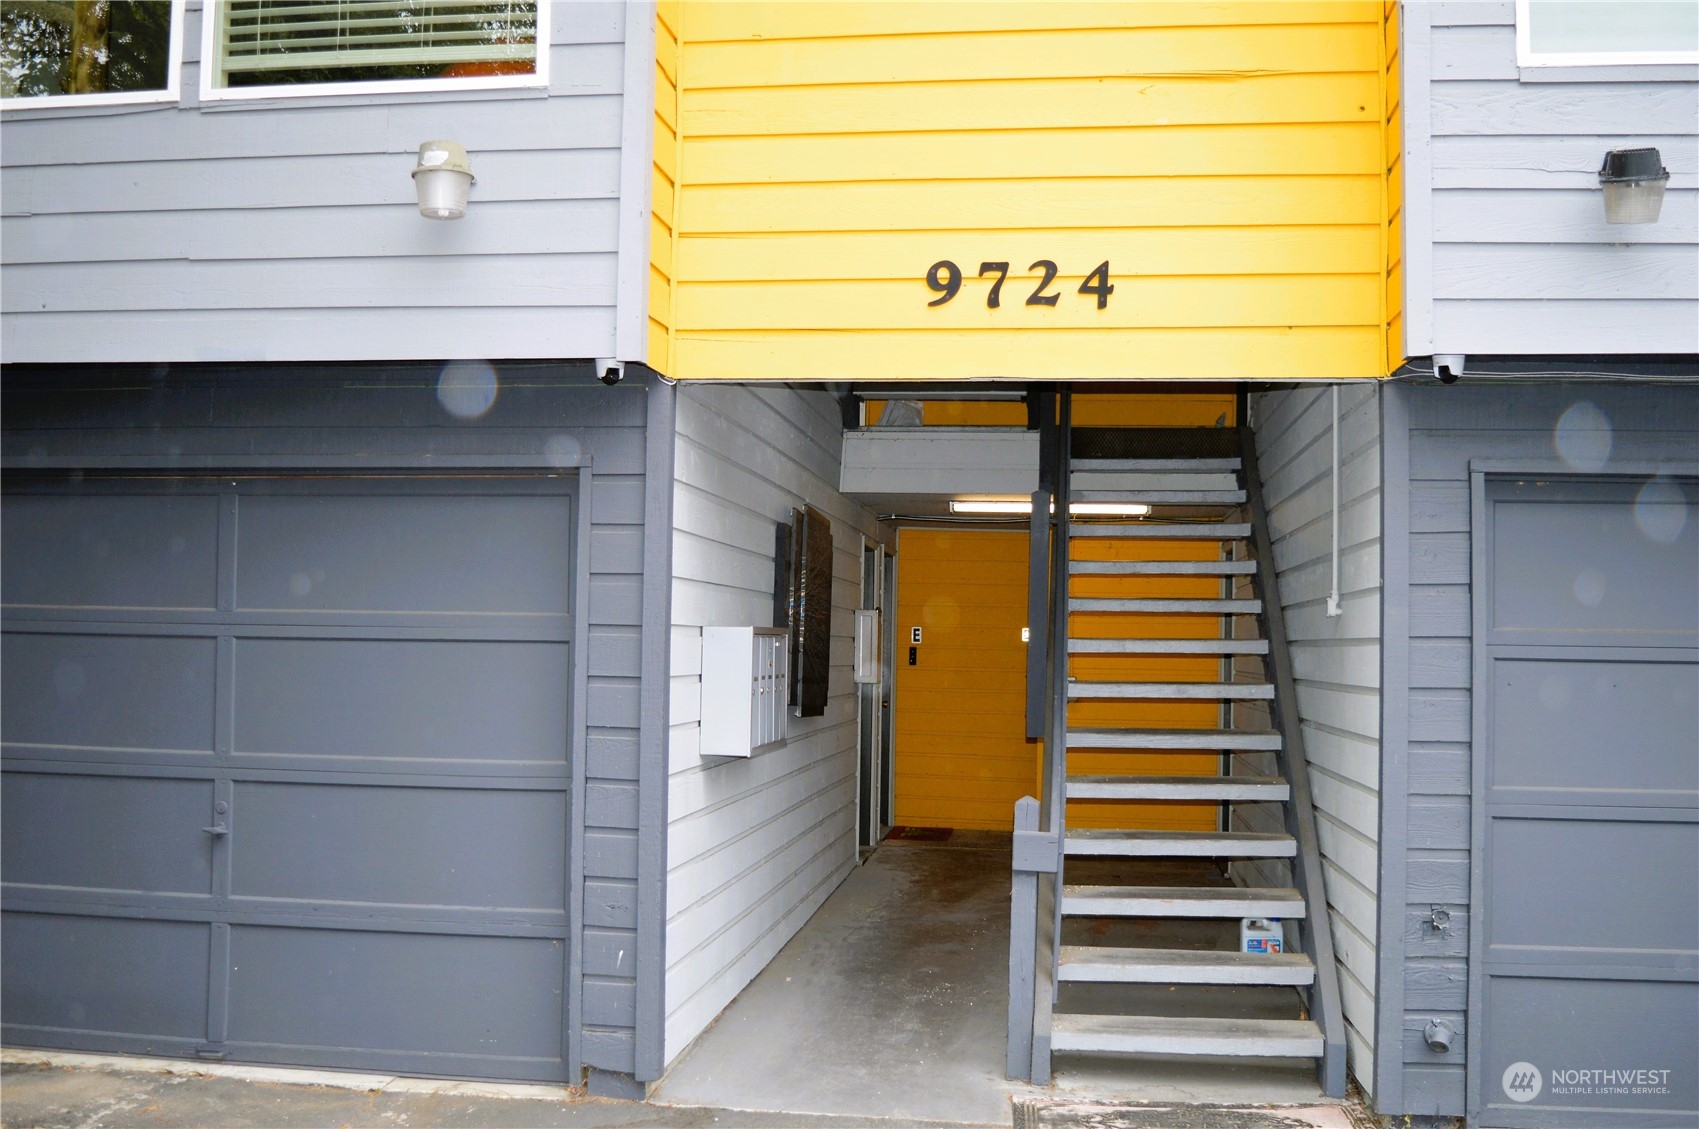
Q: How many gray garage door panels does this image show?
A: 12